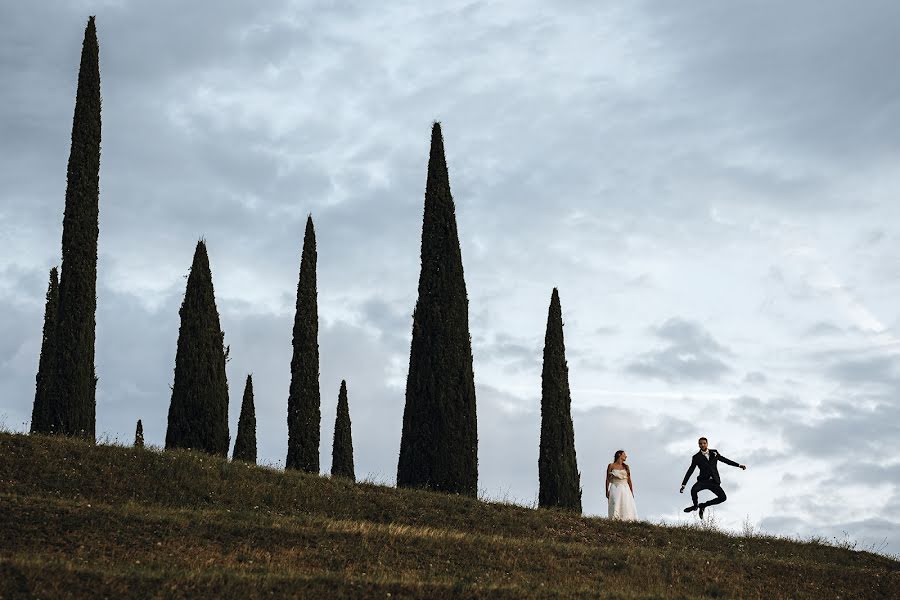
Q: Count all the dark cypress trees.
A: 9